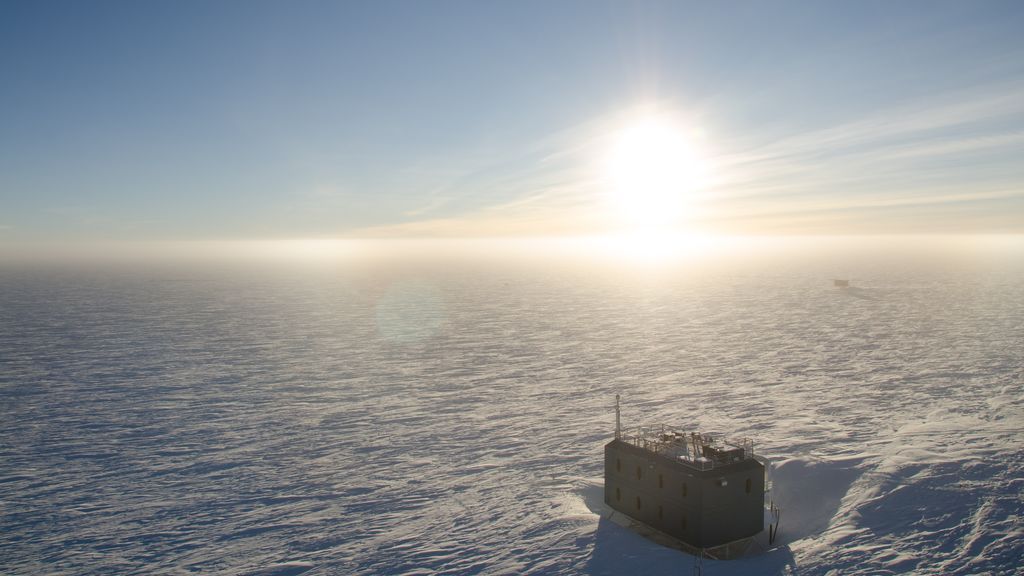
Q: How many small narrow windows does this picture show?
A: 9